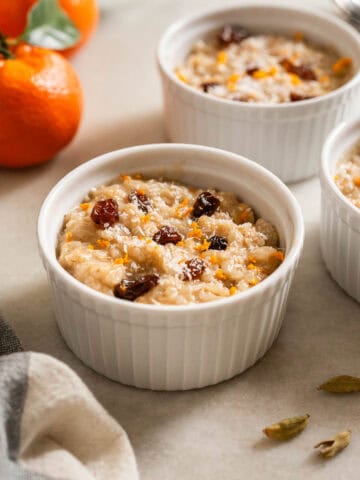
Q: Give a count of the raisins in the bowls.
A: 12